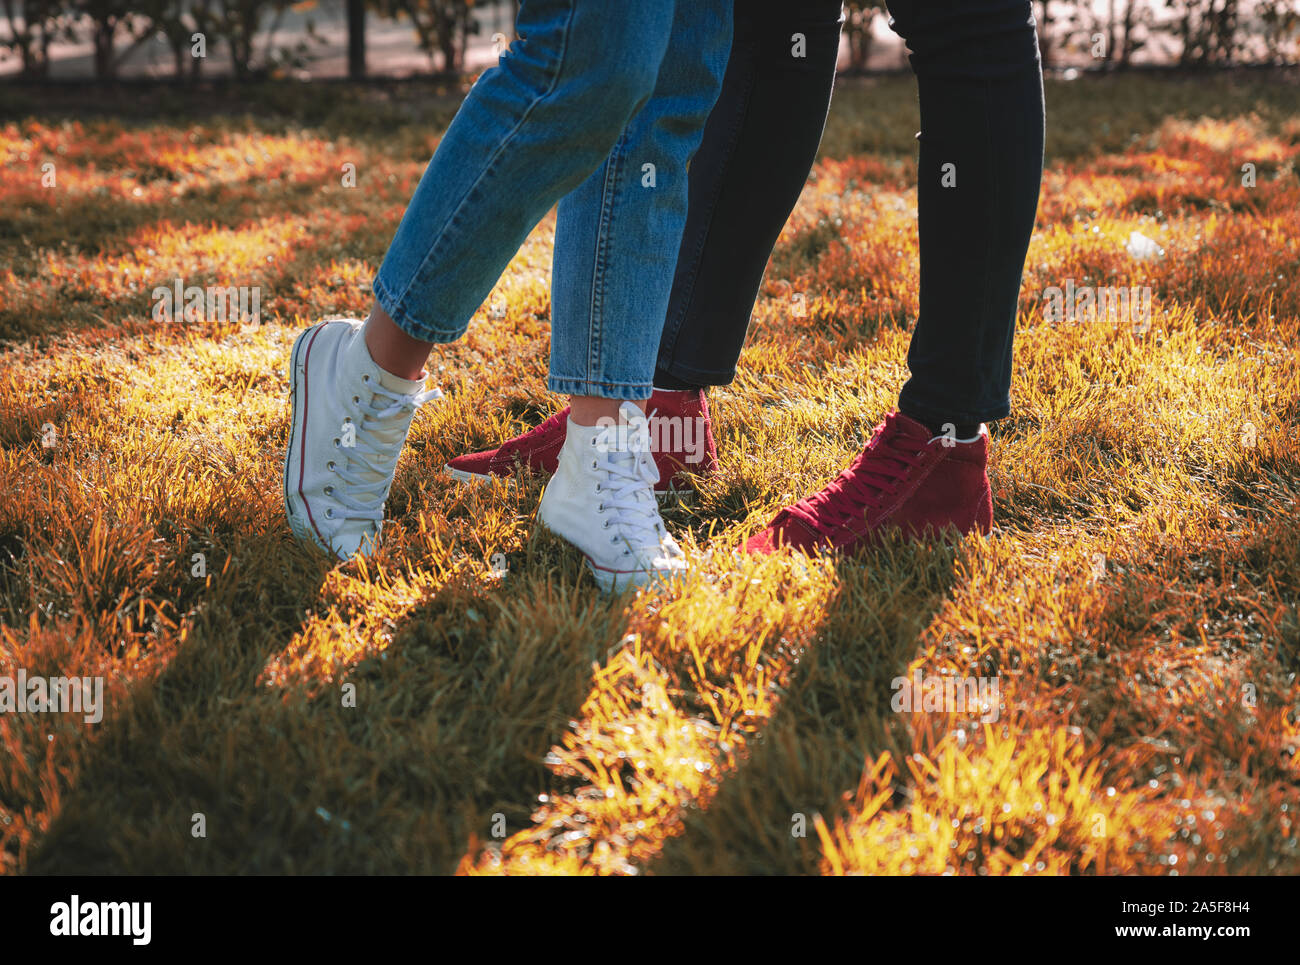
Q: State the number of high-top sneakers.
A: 4